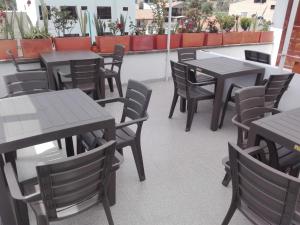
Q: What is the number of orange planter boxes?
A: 11